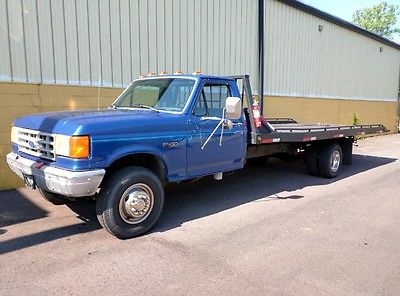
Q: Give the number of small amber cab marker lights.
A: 5